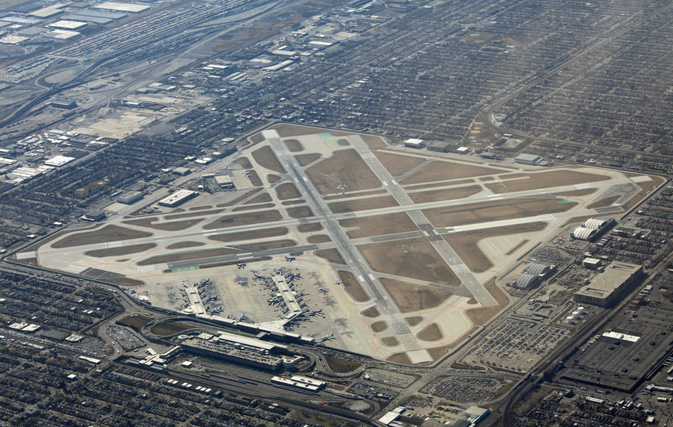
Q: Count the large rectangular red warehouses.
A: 0